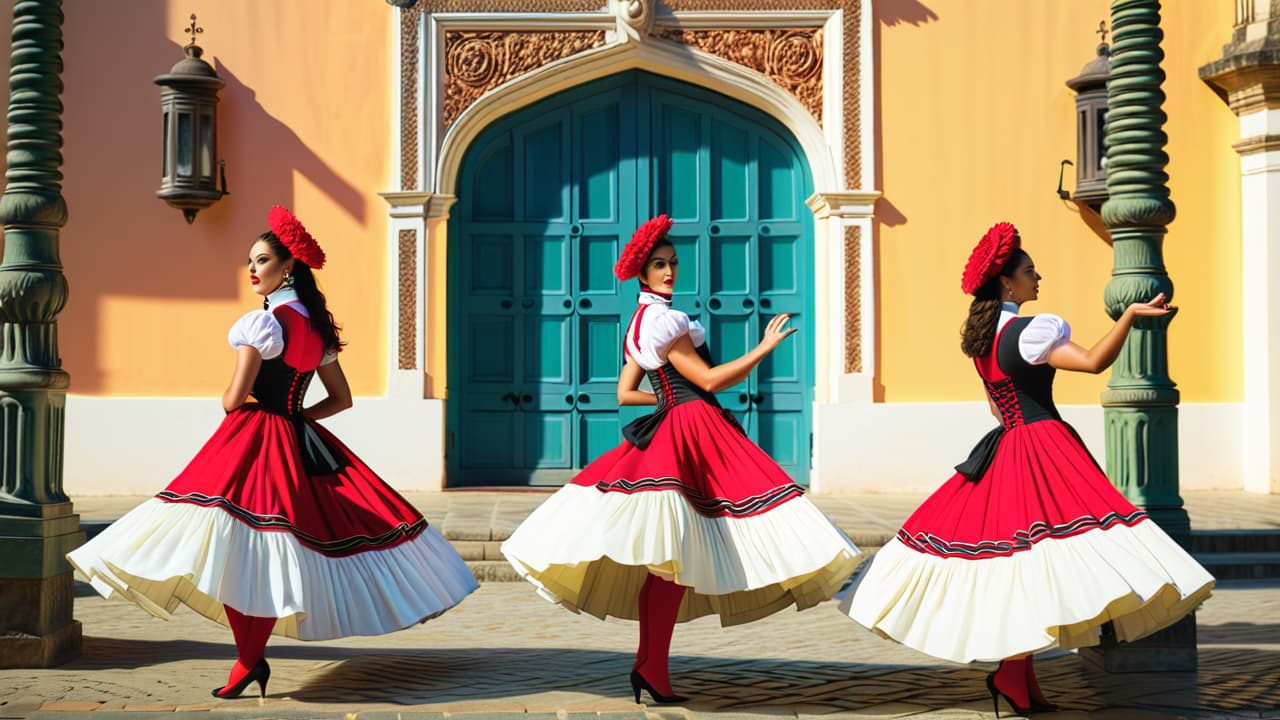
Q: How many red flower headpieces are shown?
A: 3